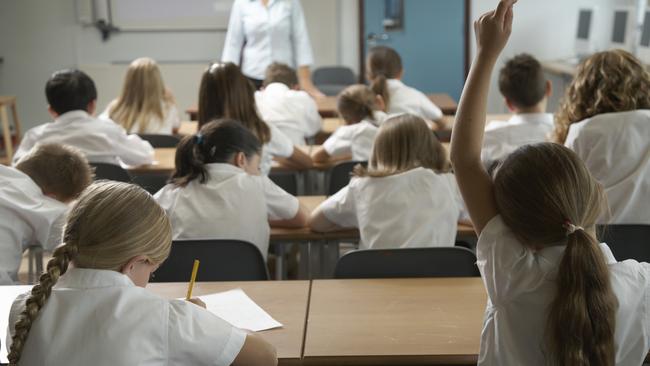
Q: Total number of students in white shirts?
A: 13